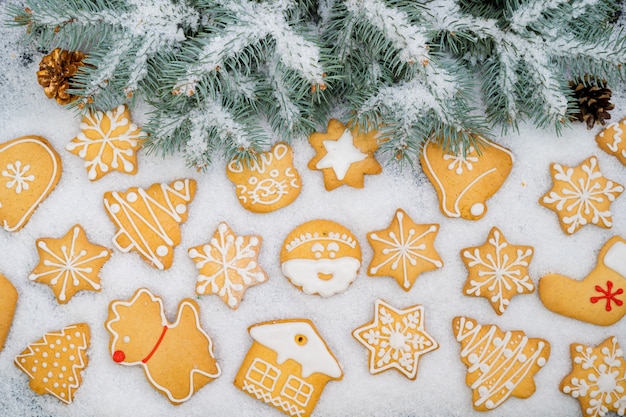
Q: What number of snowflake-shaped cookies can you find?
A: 8